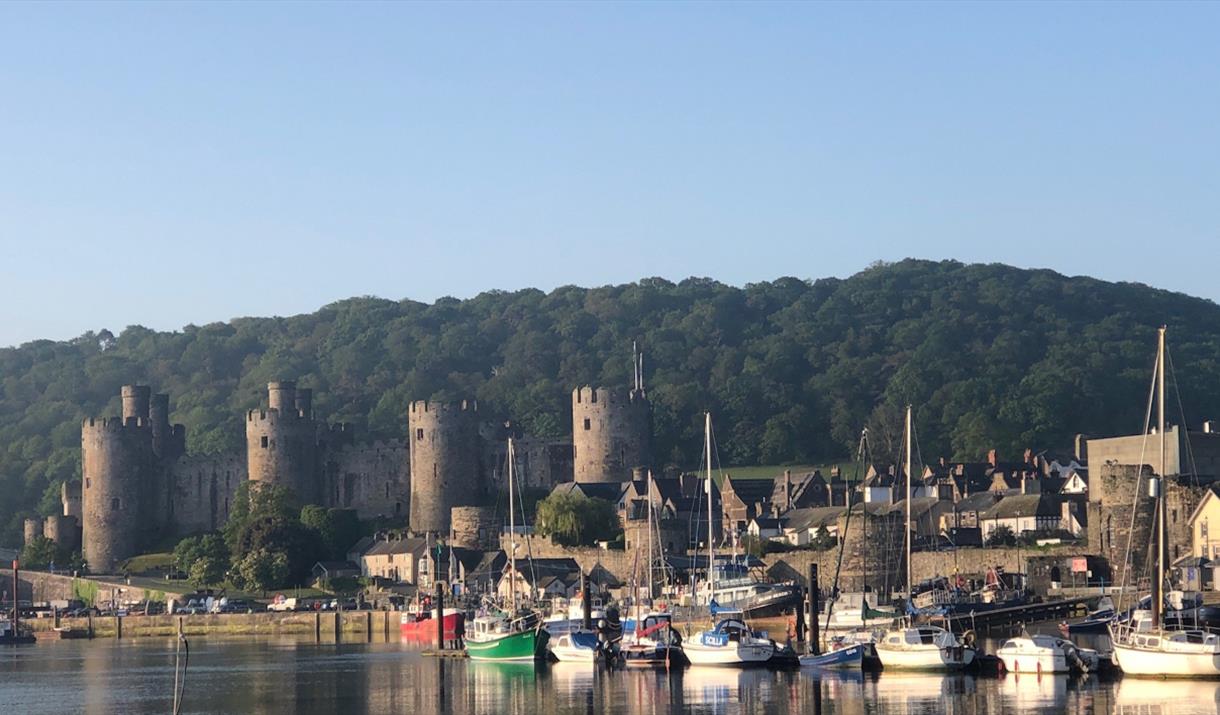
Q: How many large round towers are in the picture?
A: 4